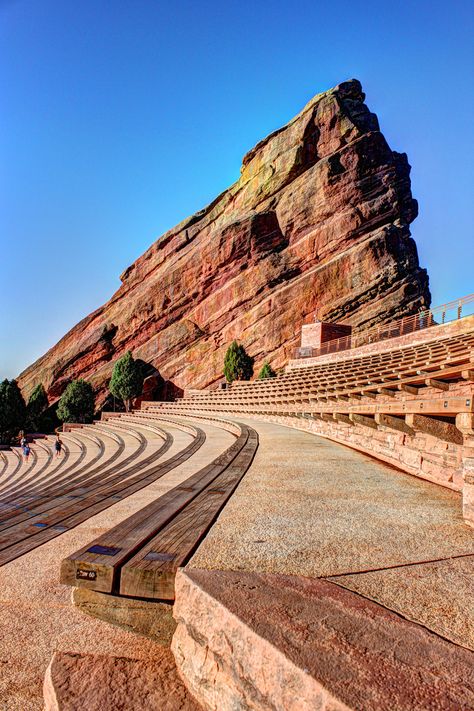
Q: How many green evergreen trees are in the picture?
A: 6